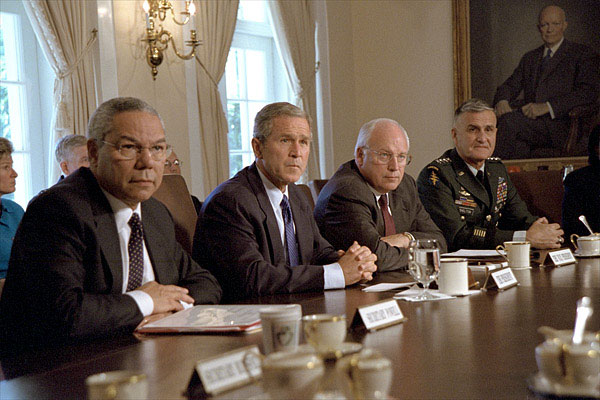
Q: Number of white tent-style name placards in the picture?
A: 4